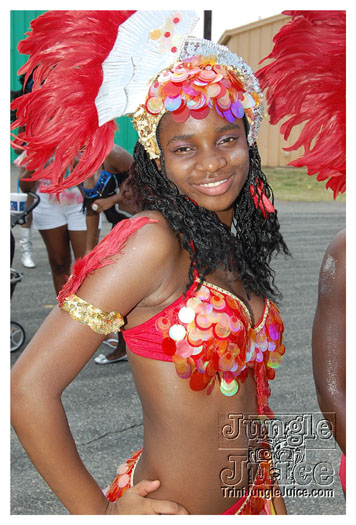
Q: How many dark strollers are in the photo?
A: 1